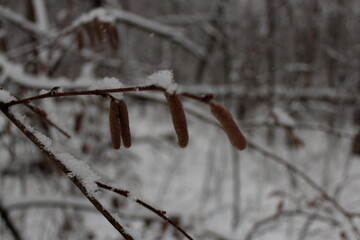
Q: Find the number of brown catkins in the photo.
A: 4